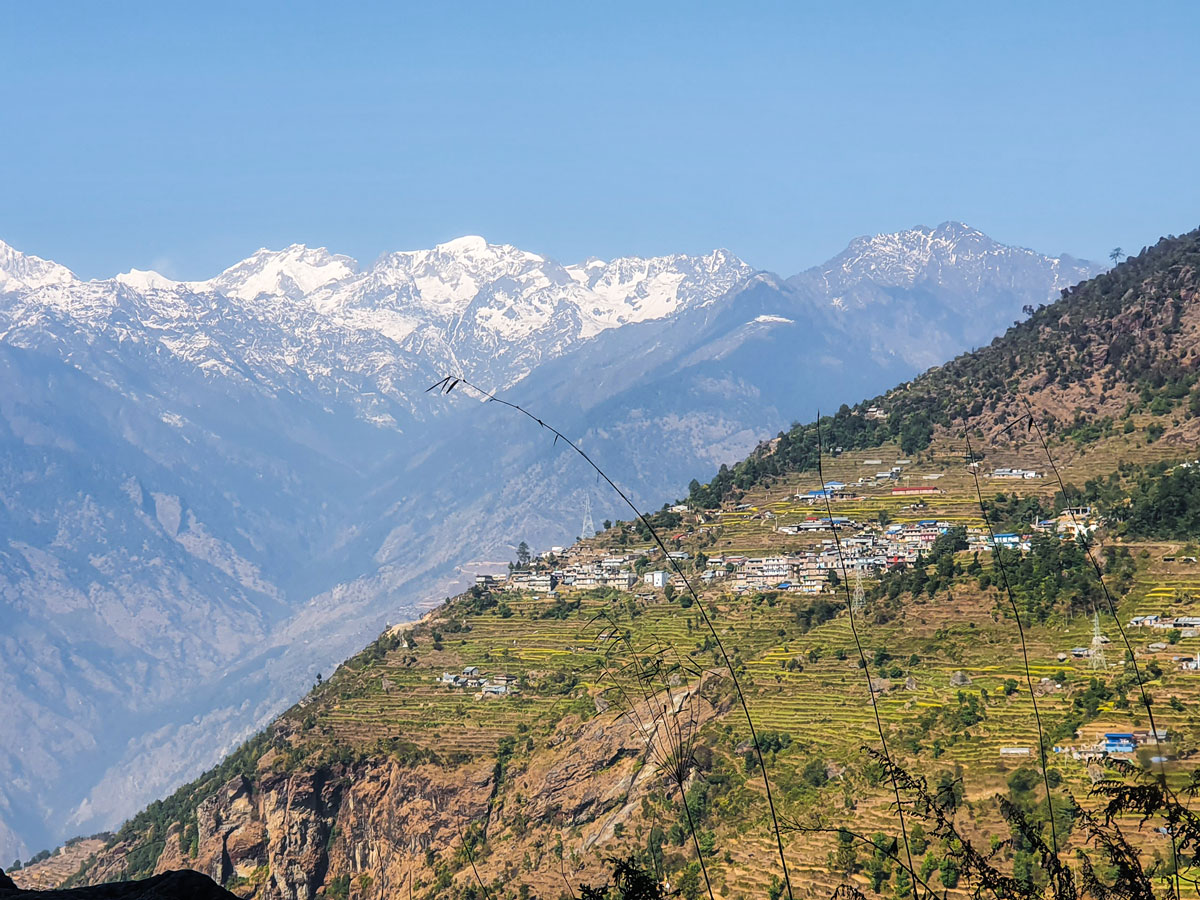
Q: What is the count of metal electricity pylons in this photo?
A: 3